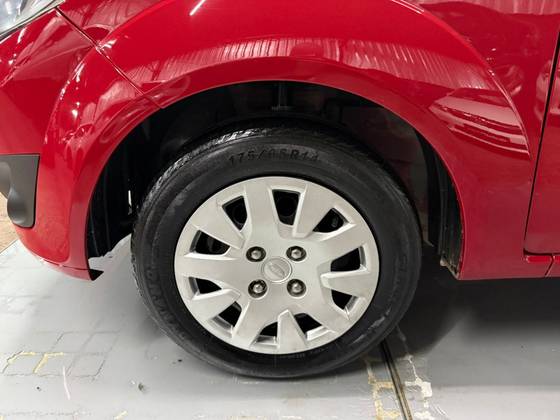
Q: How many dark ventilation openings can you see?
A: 10